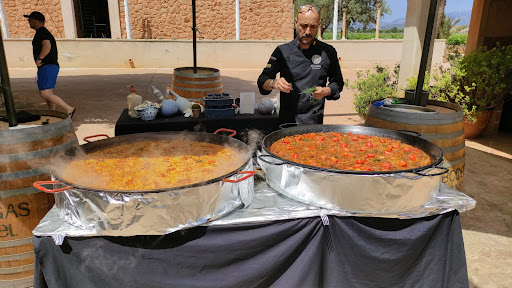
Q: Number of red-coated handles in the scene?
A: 4